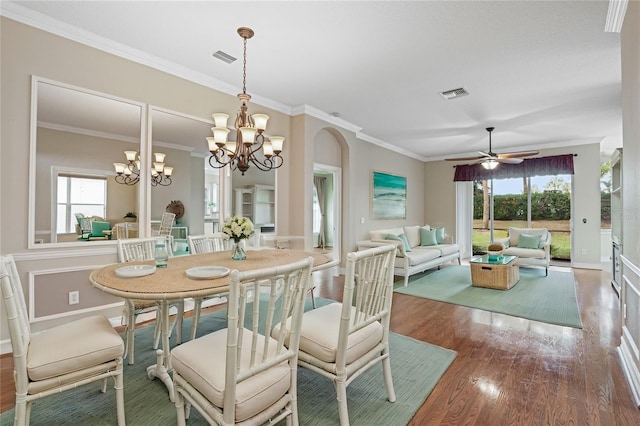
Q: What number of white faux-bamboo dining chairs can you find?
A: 5